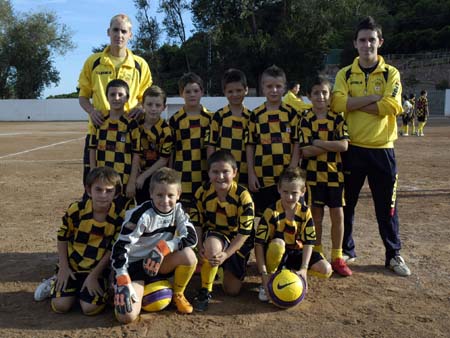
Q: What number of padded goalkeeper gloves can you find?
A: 2